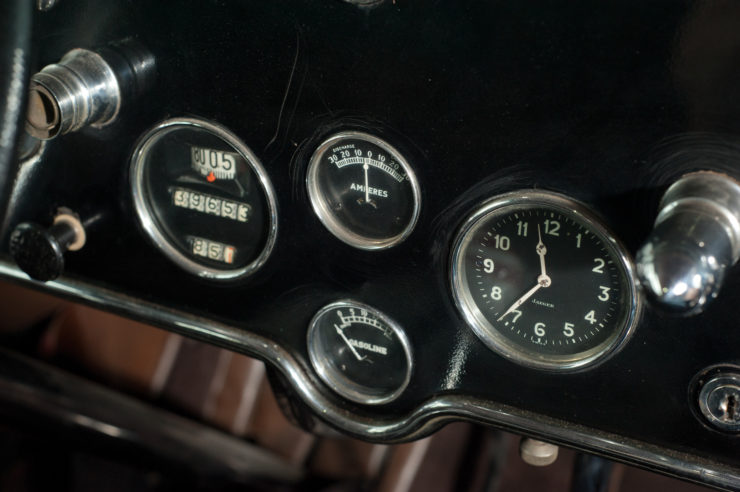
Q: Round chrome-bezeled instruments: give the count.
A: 4